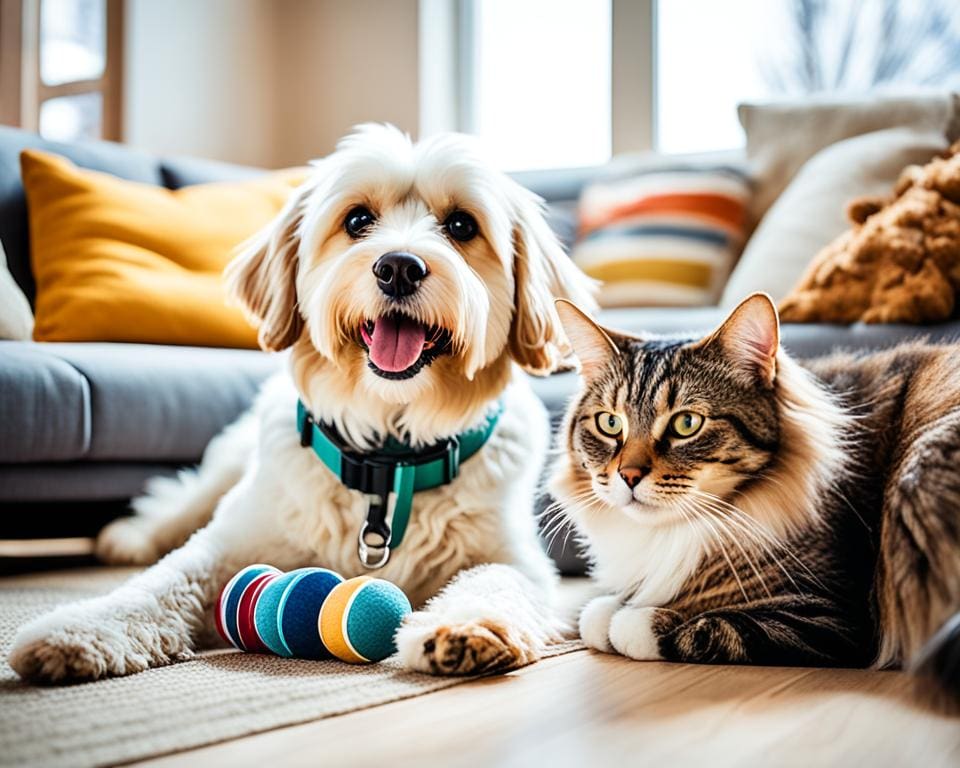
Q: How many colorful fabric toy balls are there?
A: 3